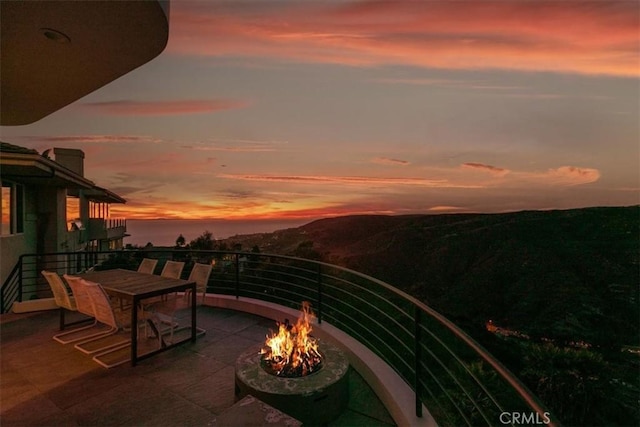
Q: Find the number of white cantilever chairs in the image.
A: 6